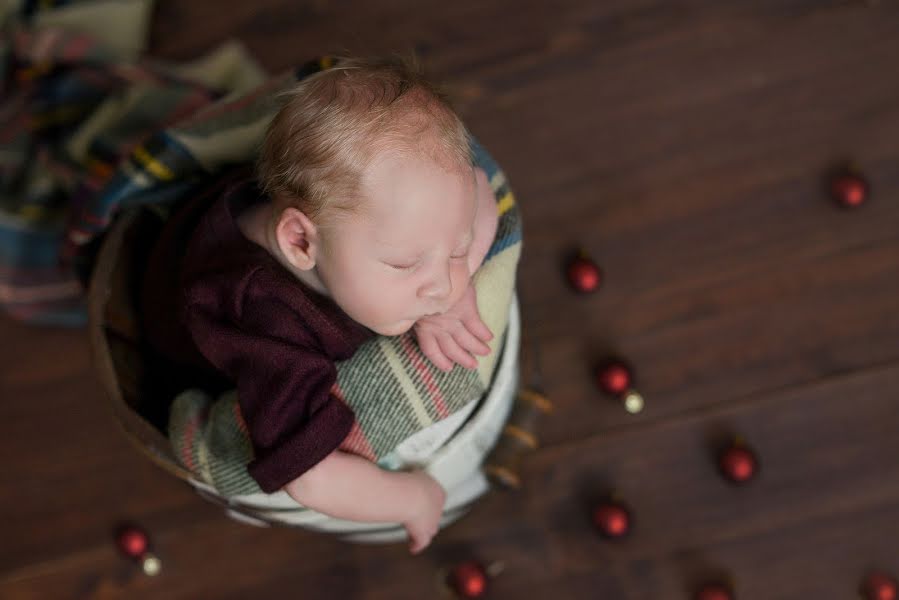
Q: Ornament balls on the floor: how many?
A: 9